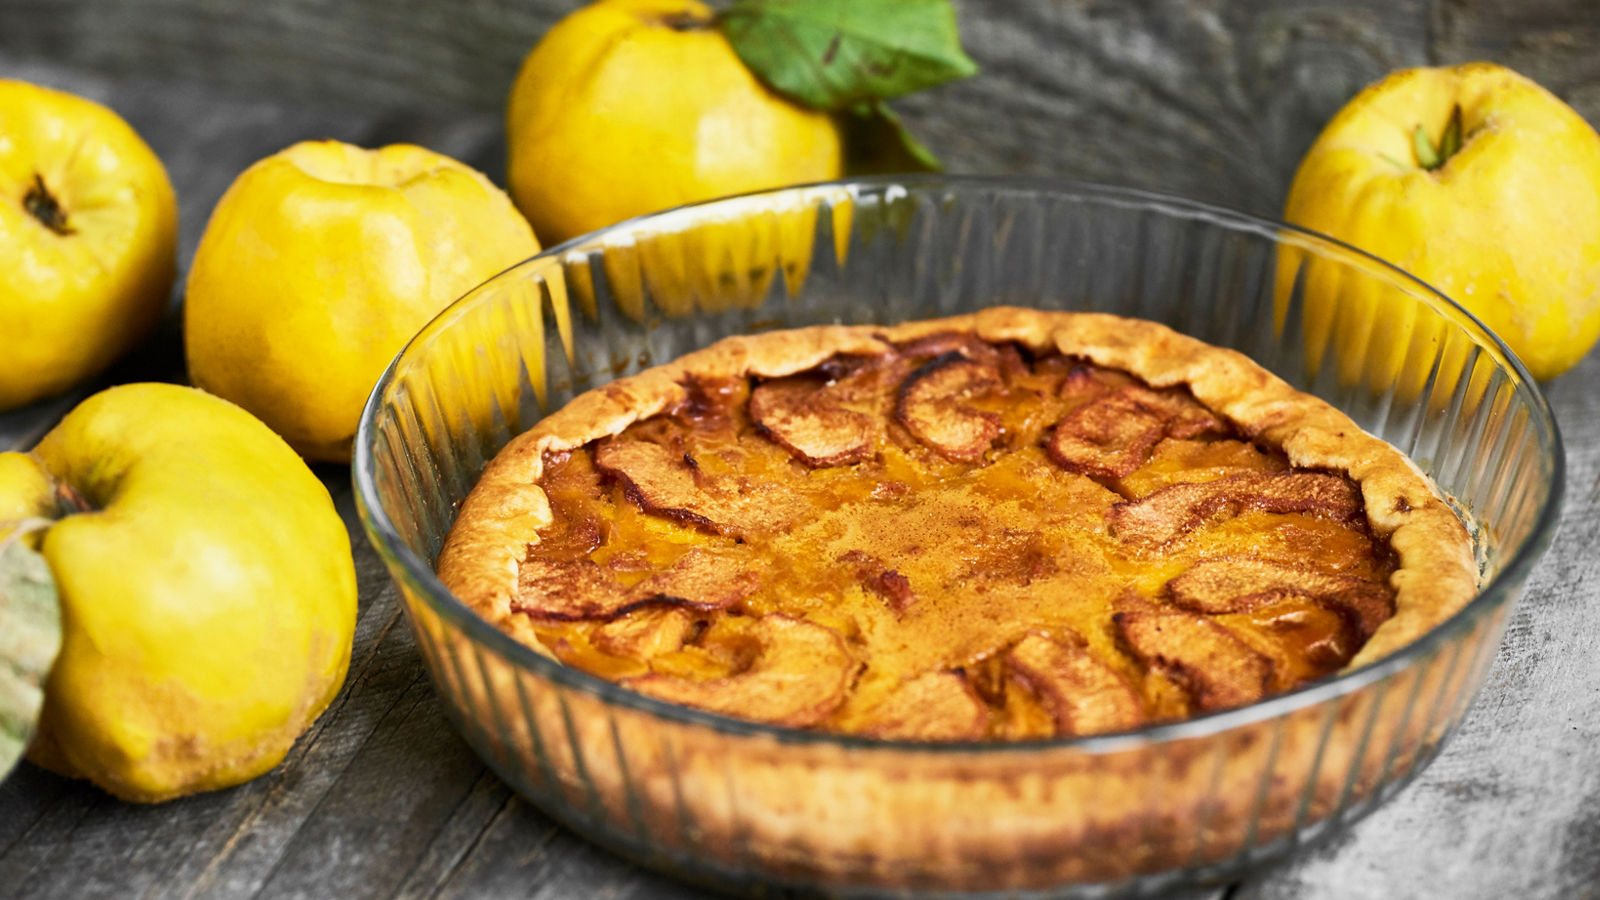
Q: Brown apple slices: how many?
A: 11